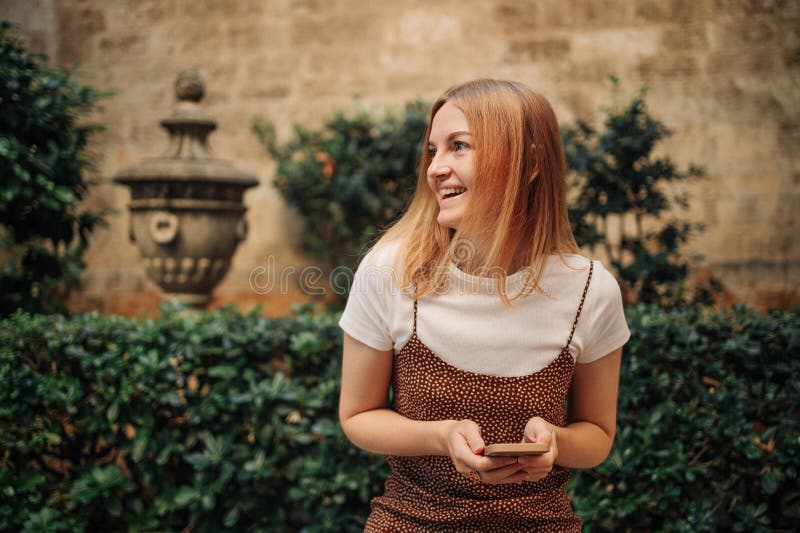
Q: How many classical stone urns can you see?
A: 1